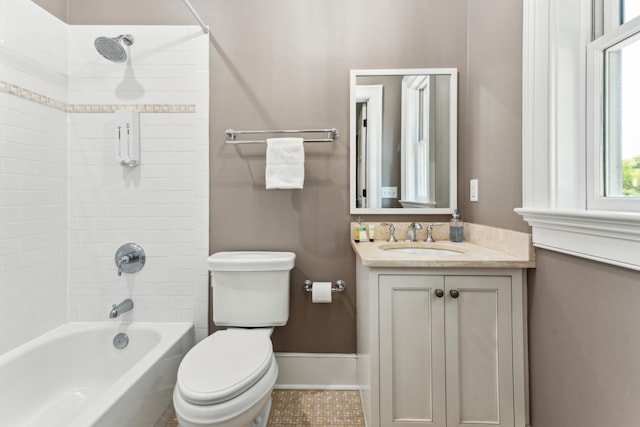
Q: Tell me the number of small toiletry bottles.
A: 3